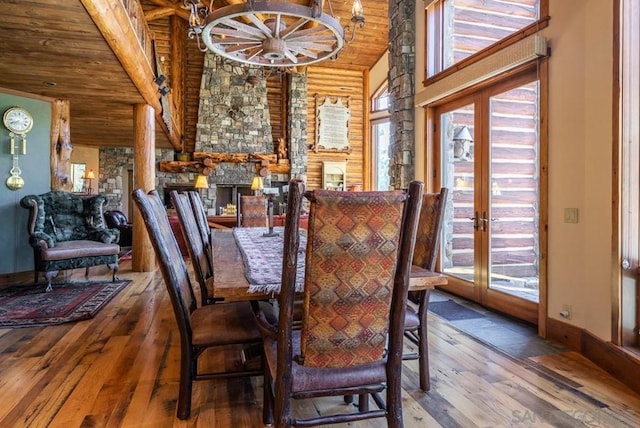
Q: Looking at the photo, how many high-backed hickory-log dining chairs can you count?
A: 6